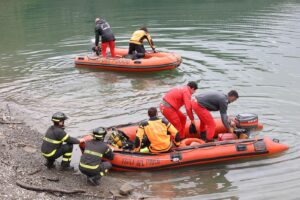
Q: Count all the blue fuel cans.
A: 0